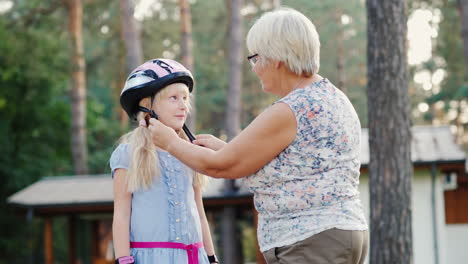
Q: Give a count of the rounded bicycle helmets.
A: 1